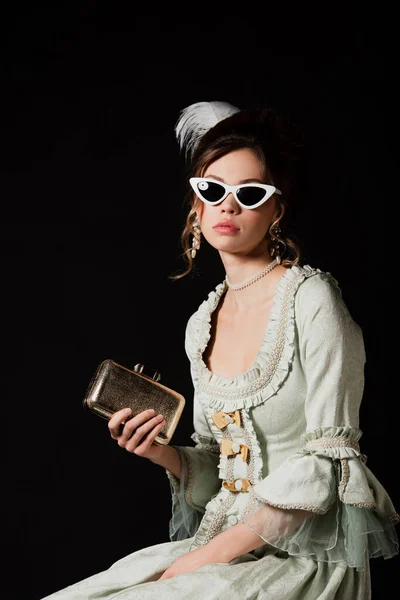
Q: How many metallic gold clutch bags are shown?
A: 1